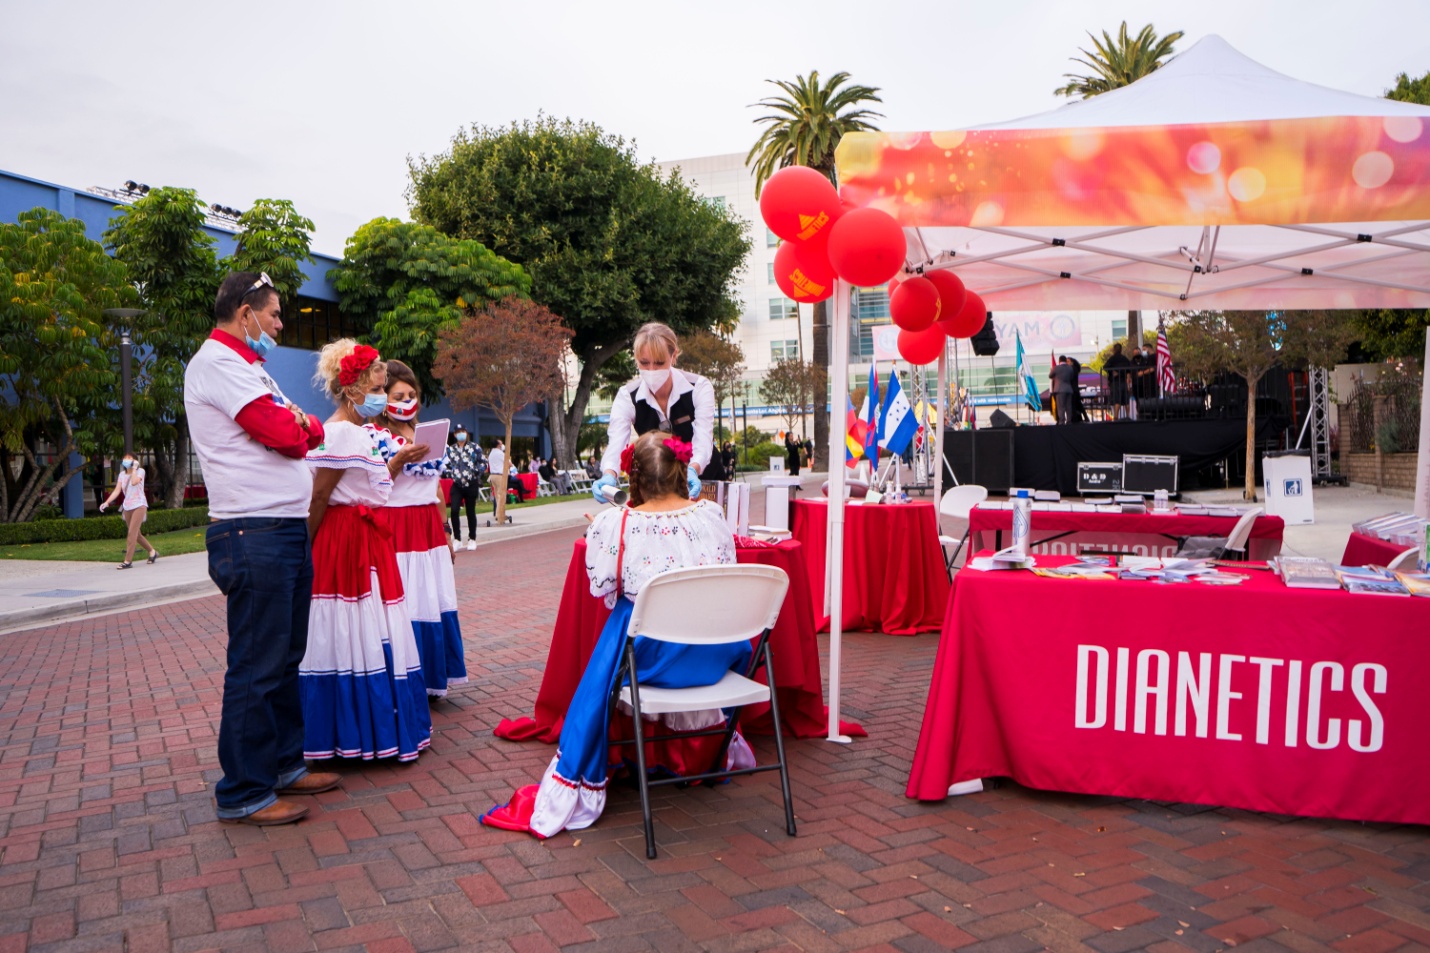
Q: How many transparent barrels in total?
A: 0